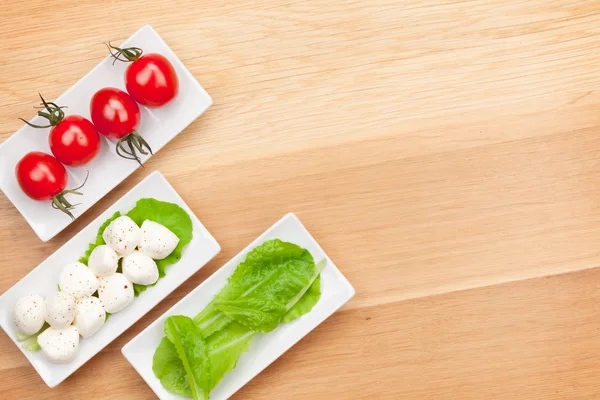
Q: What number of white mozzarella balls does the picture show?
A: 10